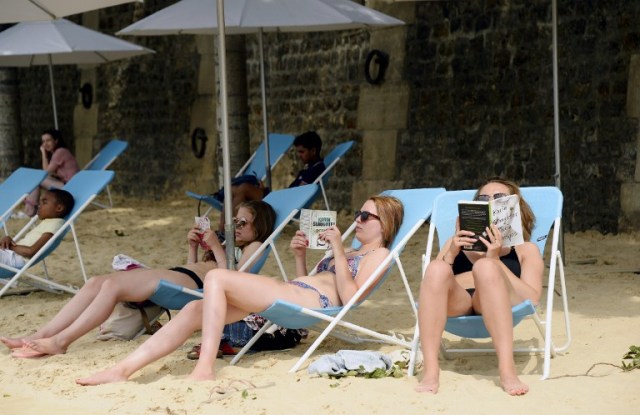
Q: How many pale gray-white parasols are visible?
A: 3